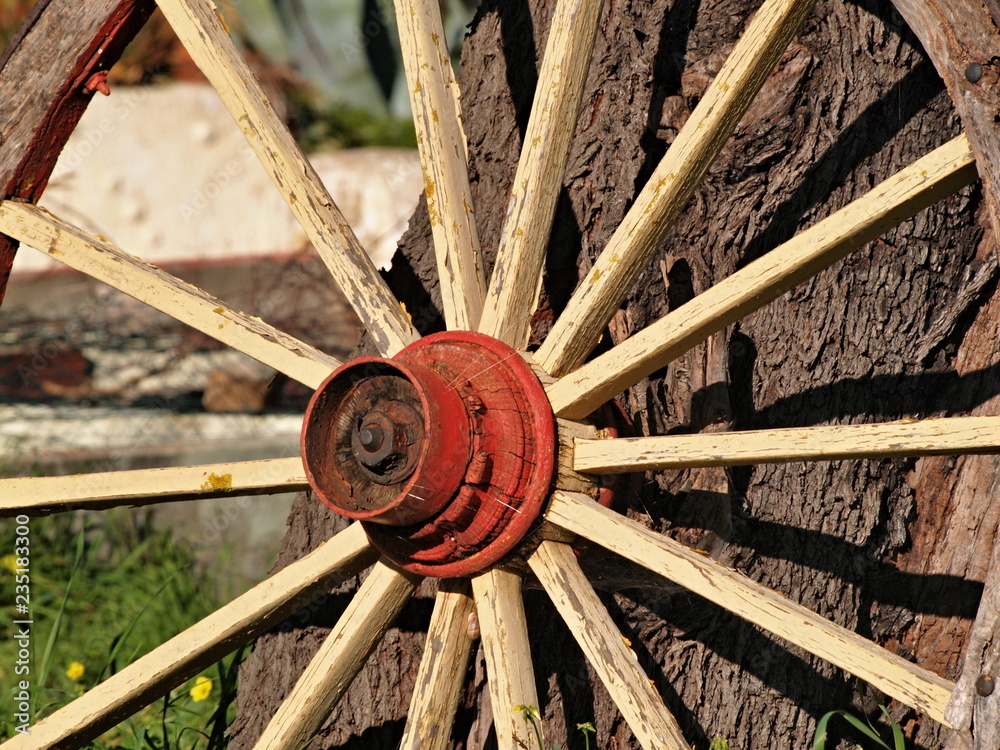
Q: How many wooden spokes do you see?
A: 14